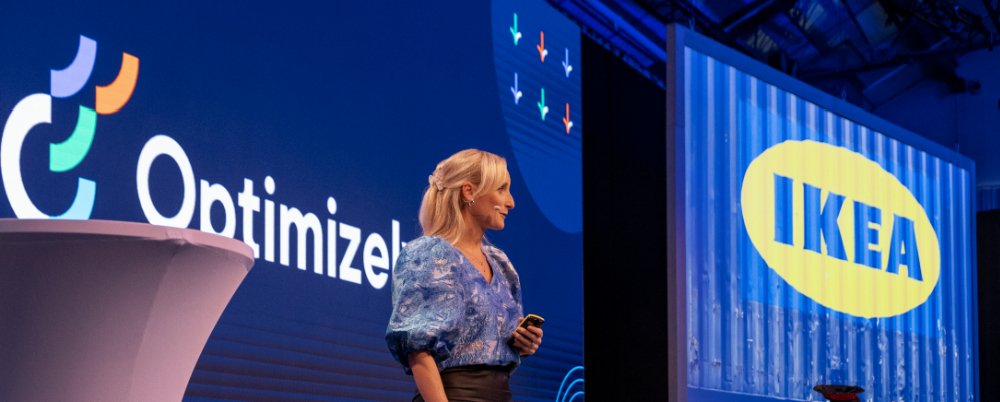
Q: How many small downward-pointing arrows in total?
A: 6